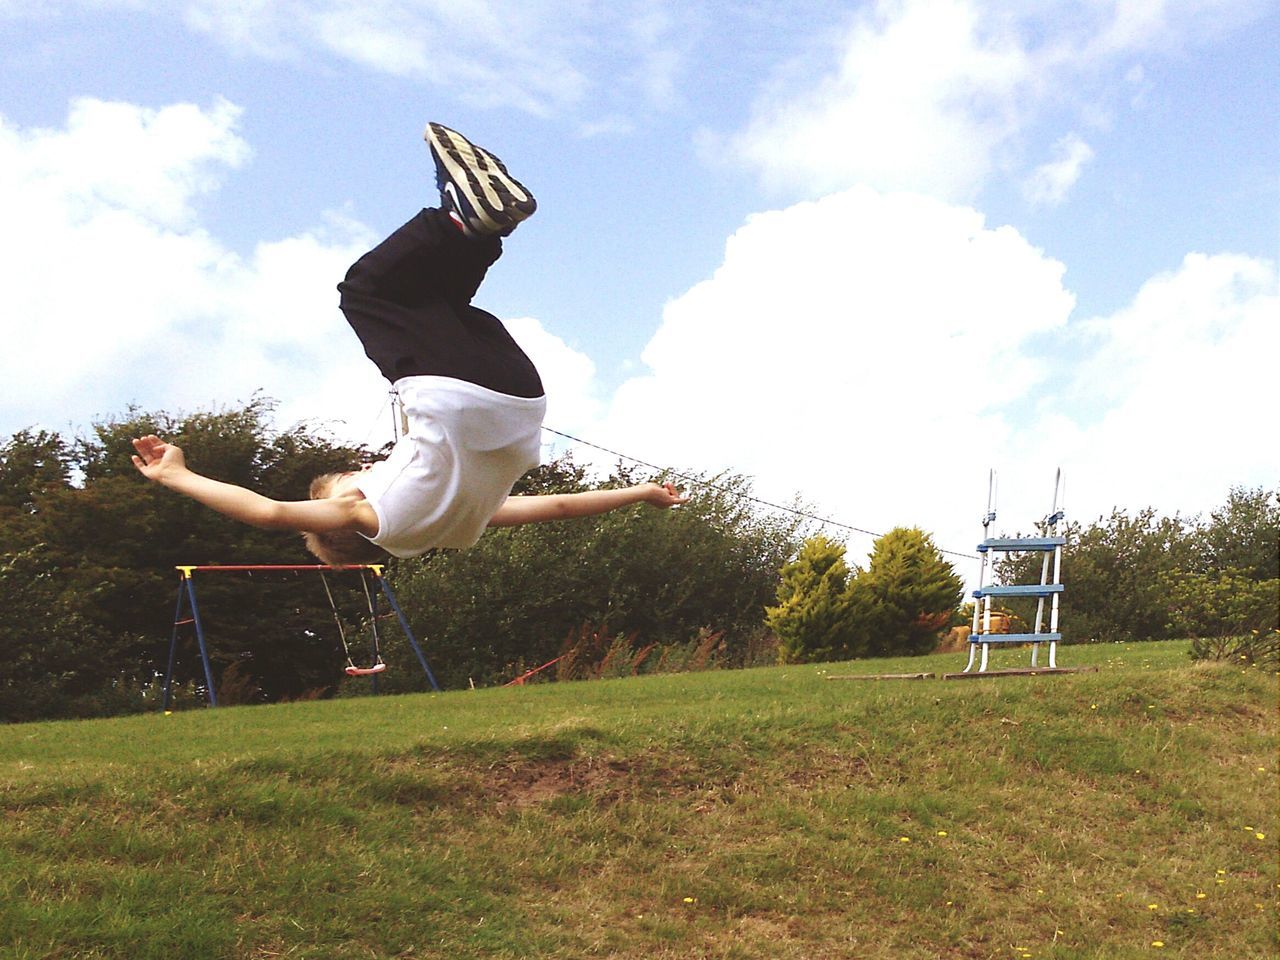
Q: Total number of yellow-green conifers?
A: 2